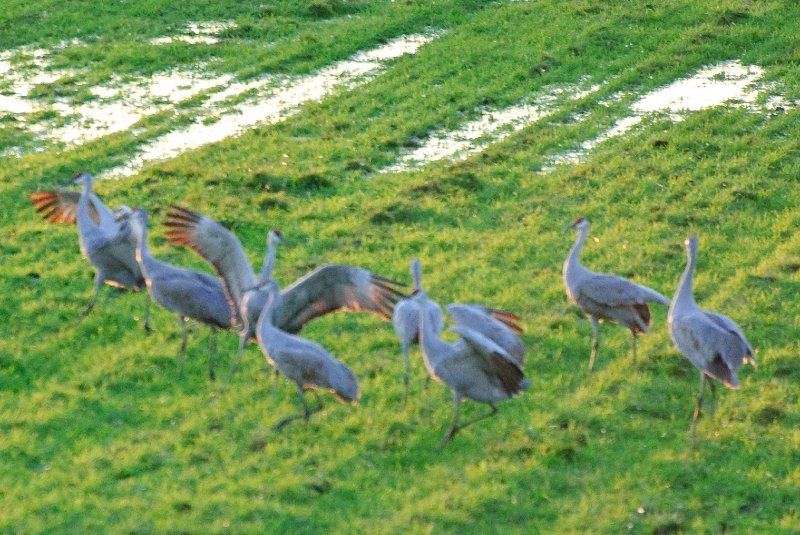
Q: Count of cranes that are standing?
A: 8